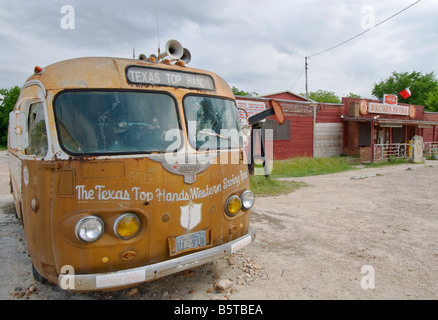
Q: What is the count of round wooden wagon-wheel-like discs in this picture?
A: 2